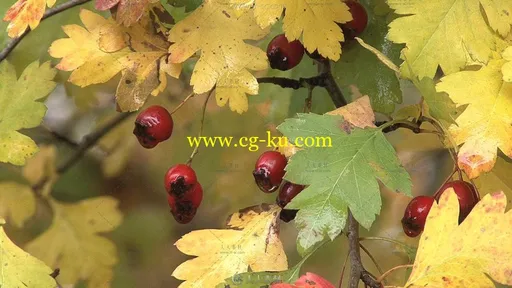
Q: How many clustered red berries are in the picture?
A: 9